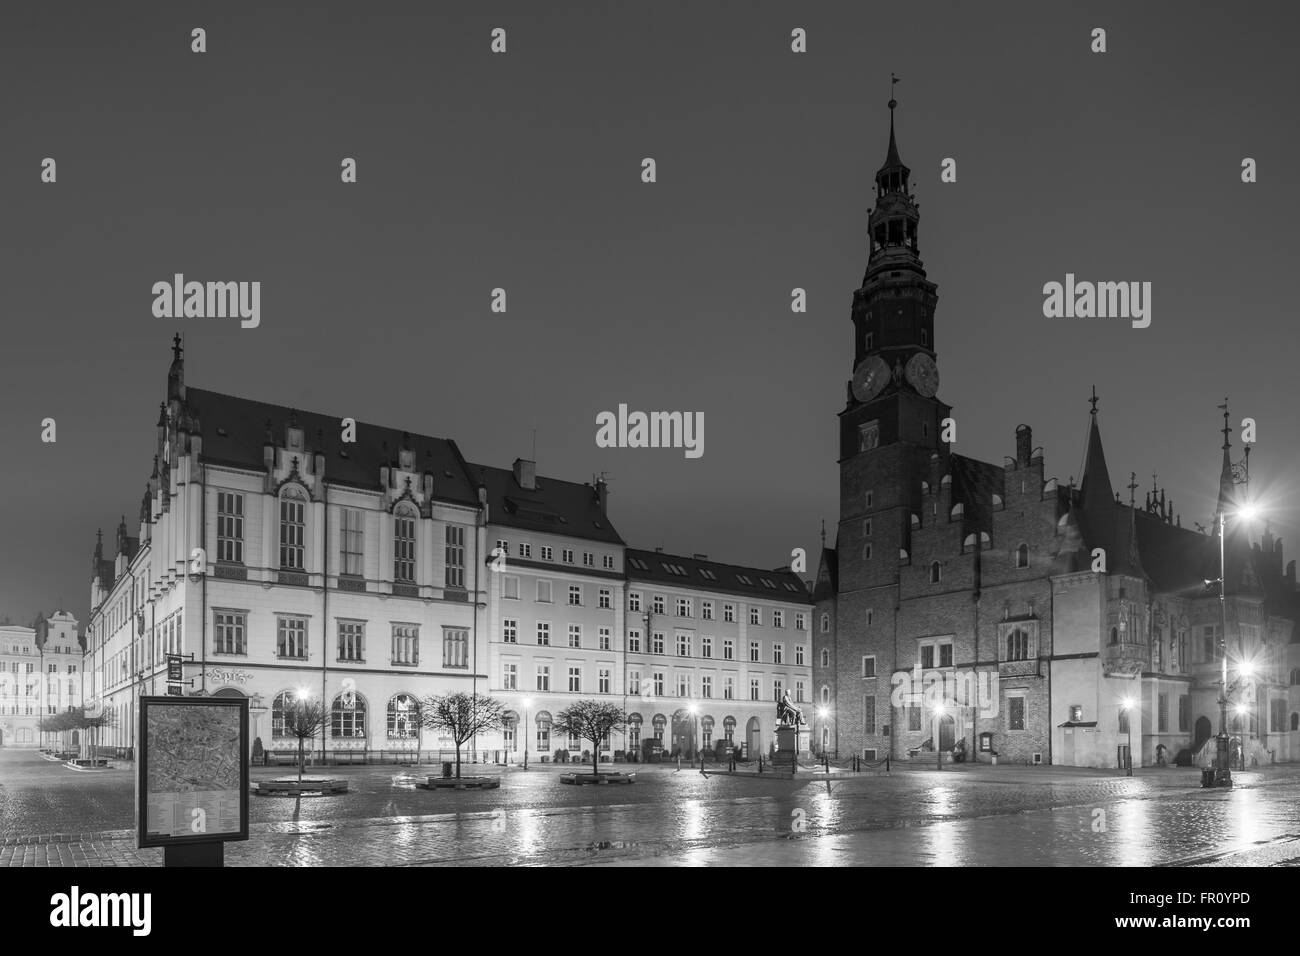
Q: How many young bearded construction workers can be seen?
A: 0